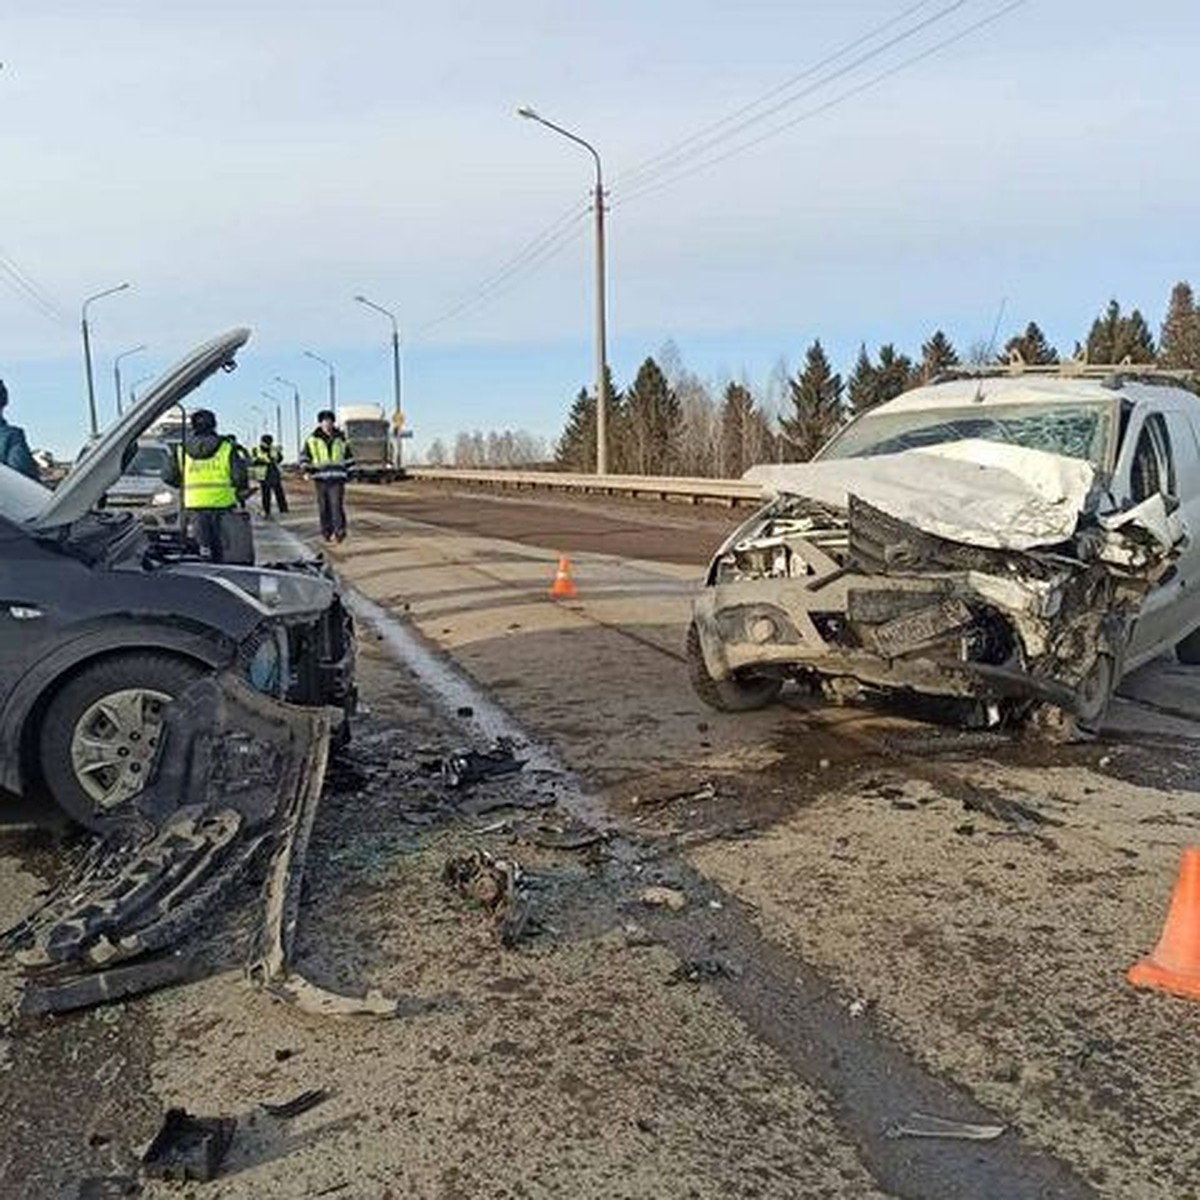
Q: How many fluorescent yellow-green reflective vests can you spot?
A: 3